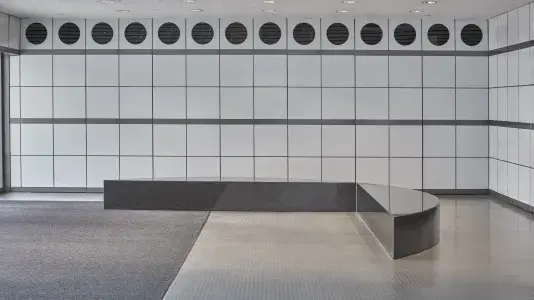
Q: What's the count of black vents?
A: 14